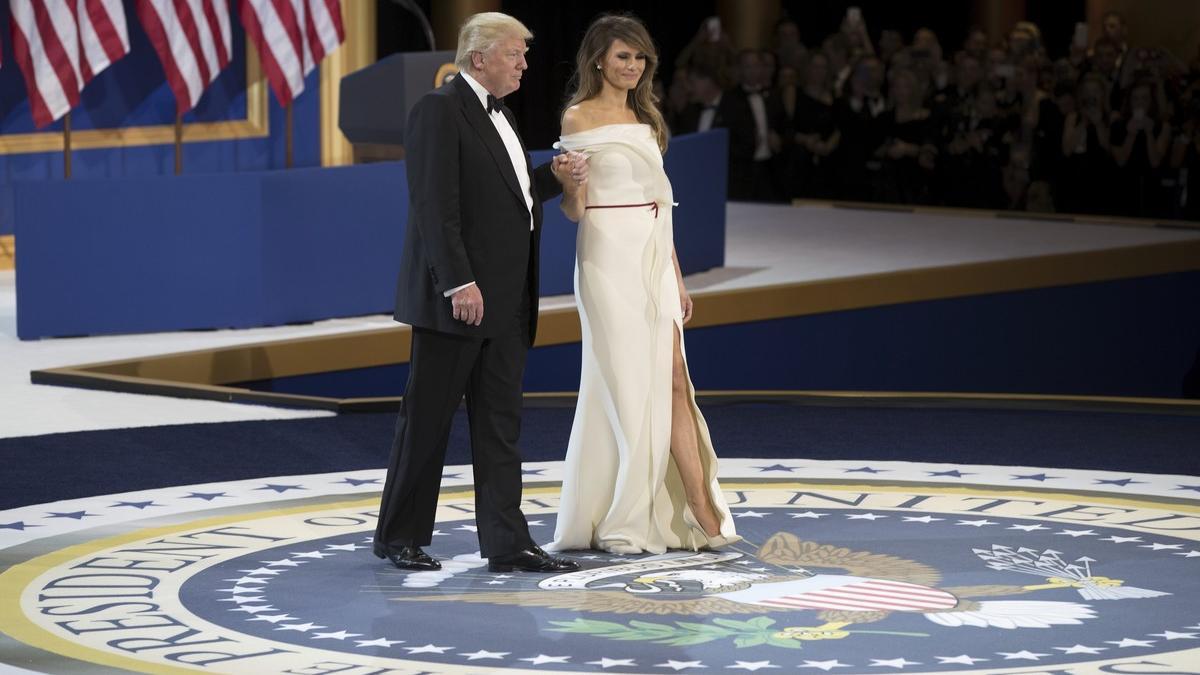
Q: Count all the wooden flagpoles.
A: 3